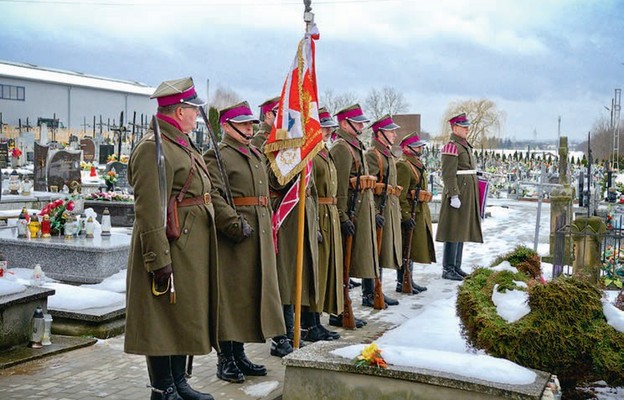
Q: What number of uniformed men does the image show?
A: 8